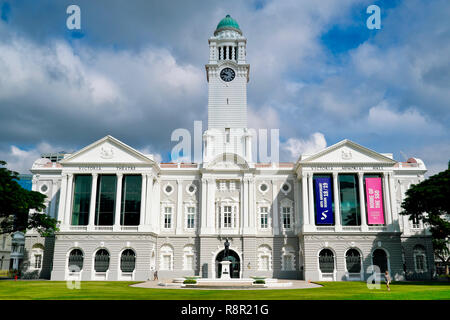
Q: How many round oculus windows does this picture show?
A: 5